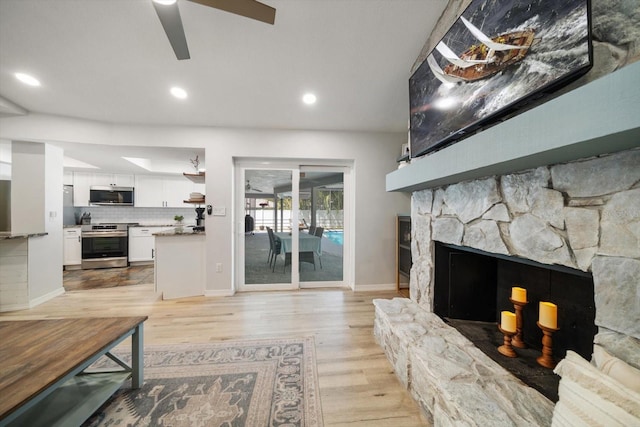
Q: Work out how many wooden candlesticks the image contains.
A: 3